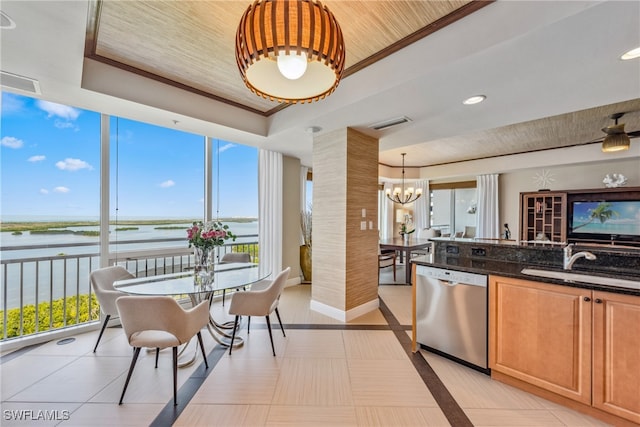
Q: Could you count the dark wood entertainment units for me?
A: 1